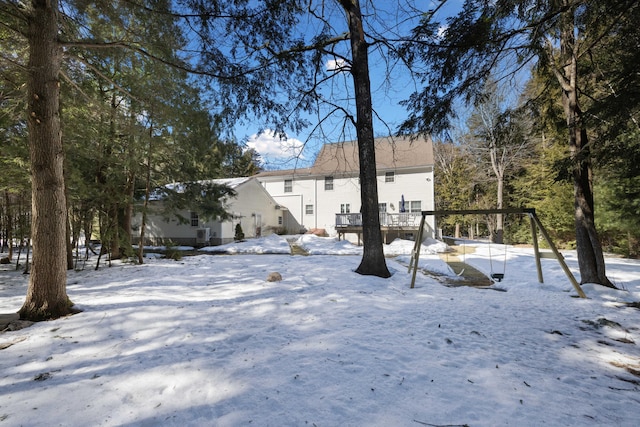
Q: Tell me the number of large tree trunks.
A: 3